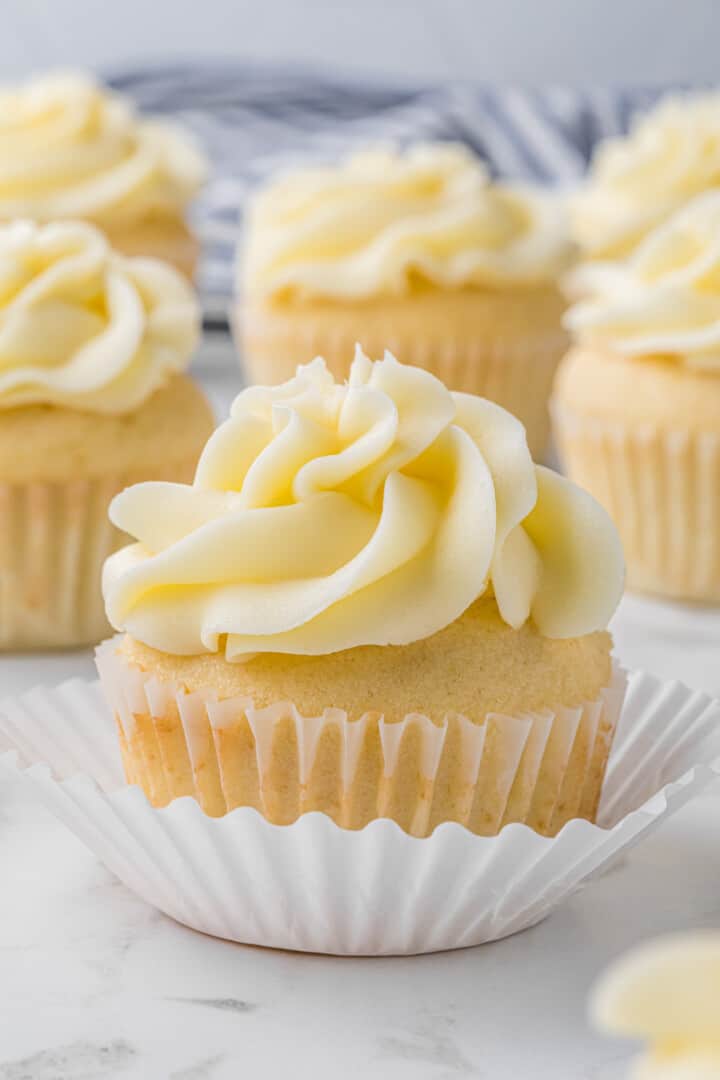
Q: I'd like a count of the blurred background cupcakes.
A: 5